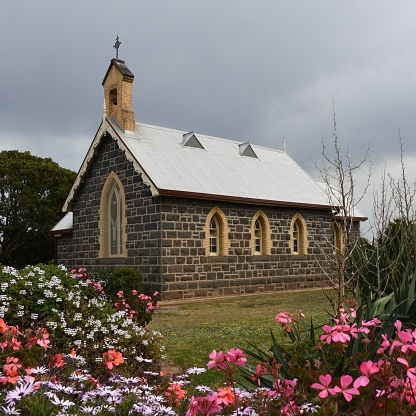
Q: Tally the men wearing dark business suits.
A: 0